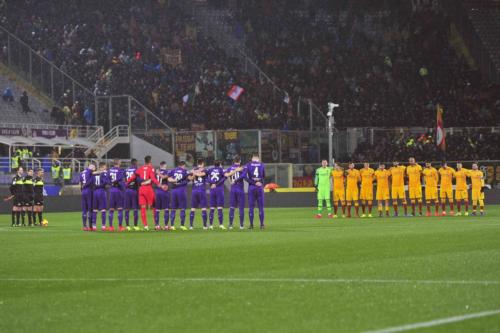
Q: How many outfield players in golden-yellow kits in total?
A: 10